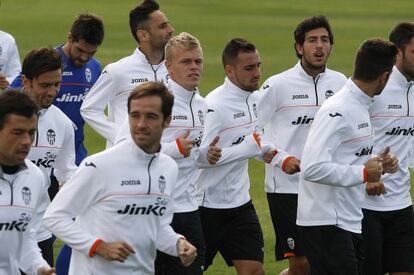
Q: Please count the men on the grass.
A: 11